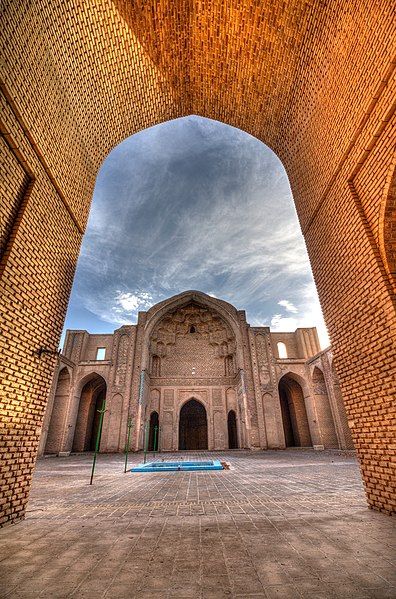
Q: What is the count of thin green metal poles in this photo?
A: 4